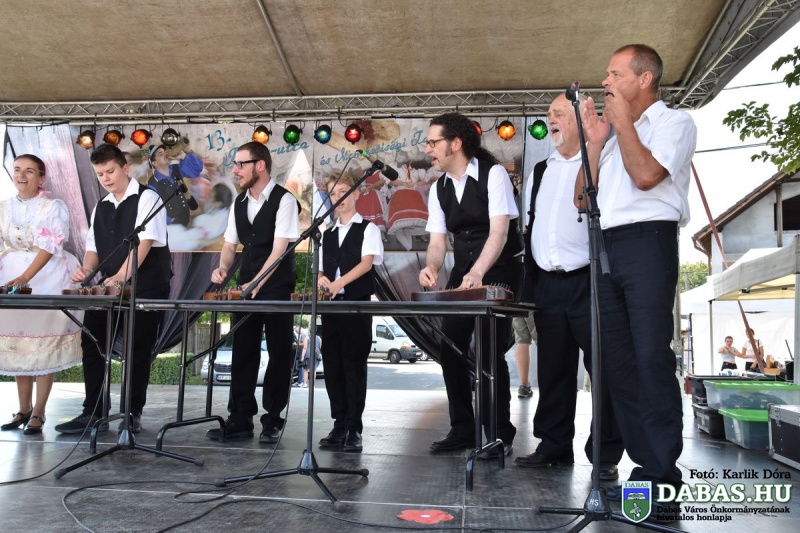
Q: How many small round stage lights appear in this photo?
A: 11